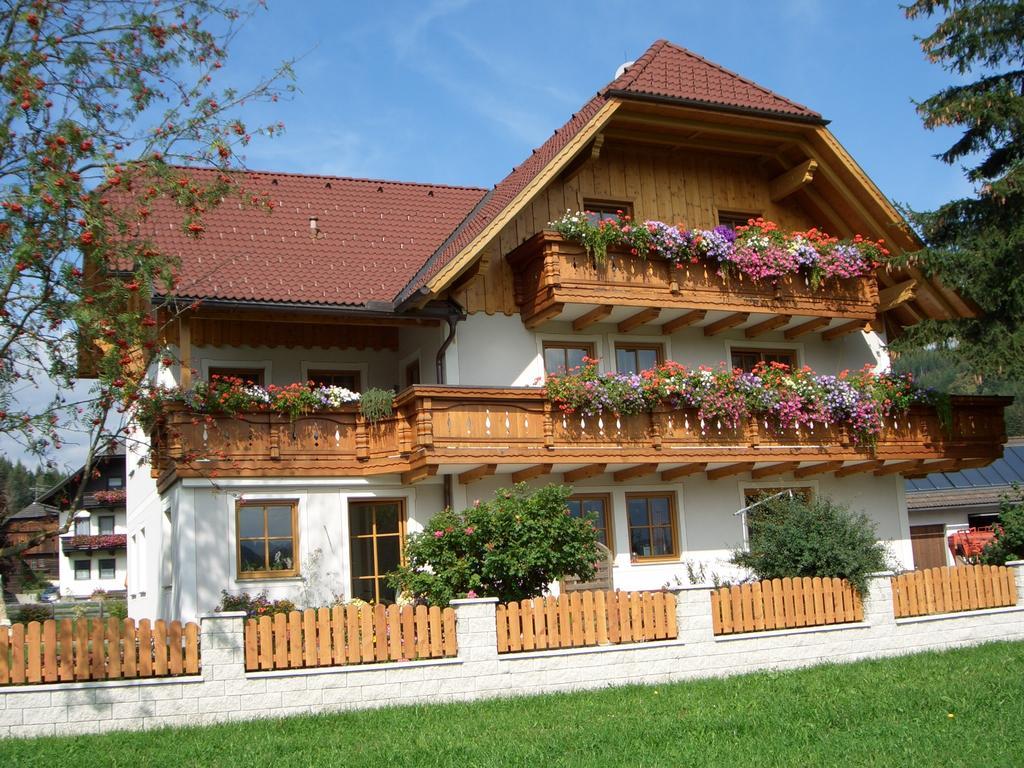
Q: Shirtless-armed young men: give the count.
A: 0